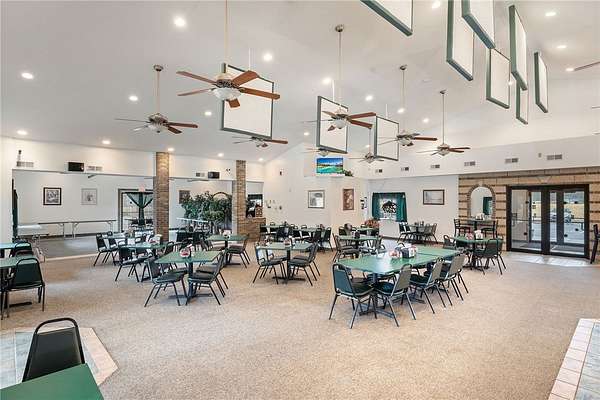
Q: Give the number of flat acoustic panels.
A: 10